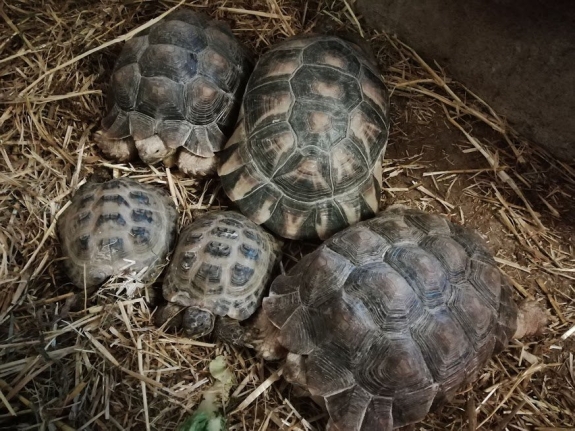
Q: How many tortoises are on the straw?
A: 5